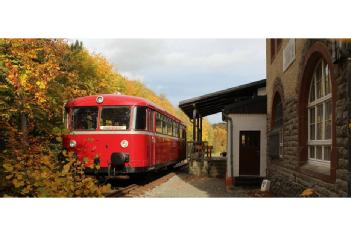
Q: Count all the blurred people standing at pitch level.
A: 0